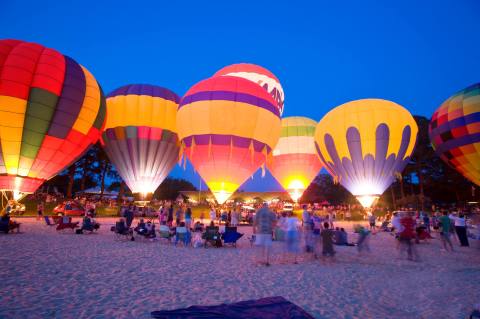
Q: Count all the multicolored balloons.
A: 7